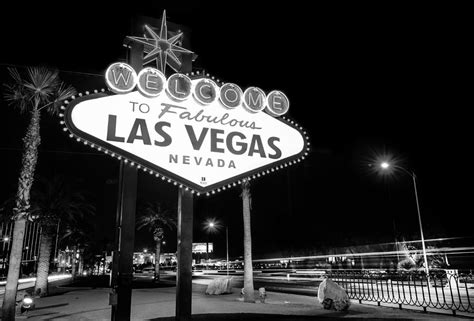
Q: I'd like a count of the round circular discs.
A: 7